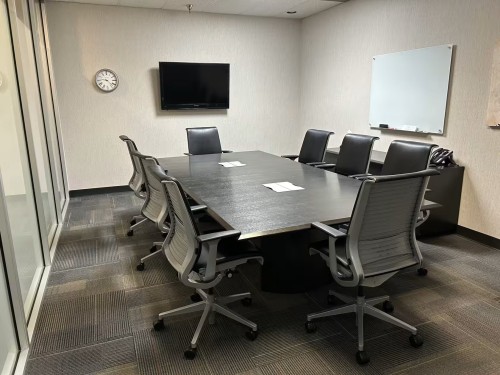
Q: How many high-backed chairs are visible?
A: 8